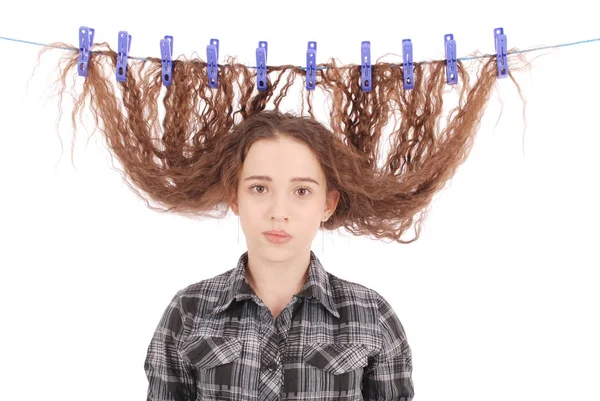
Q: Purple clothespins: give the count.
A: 10